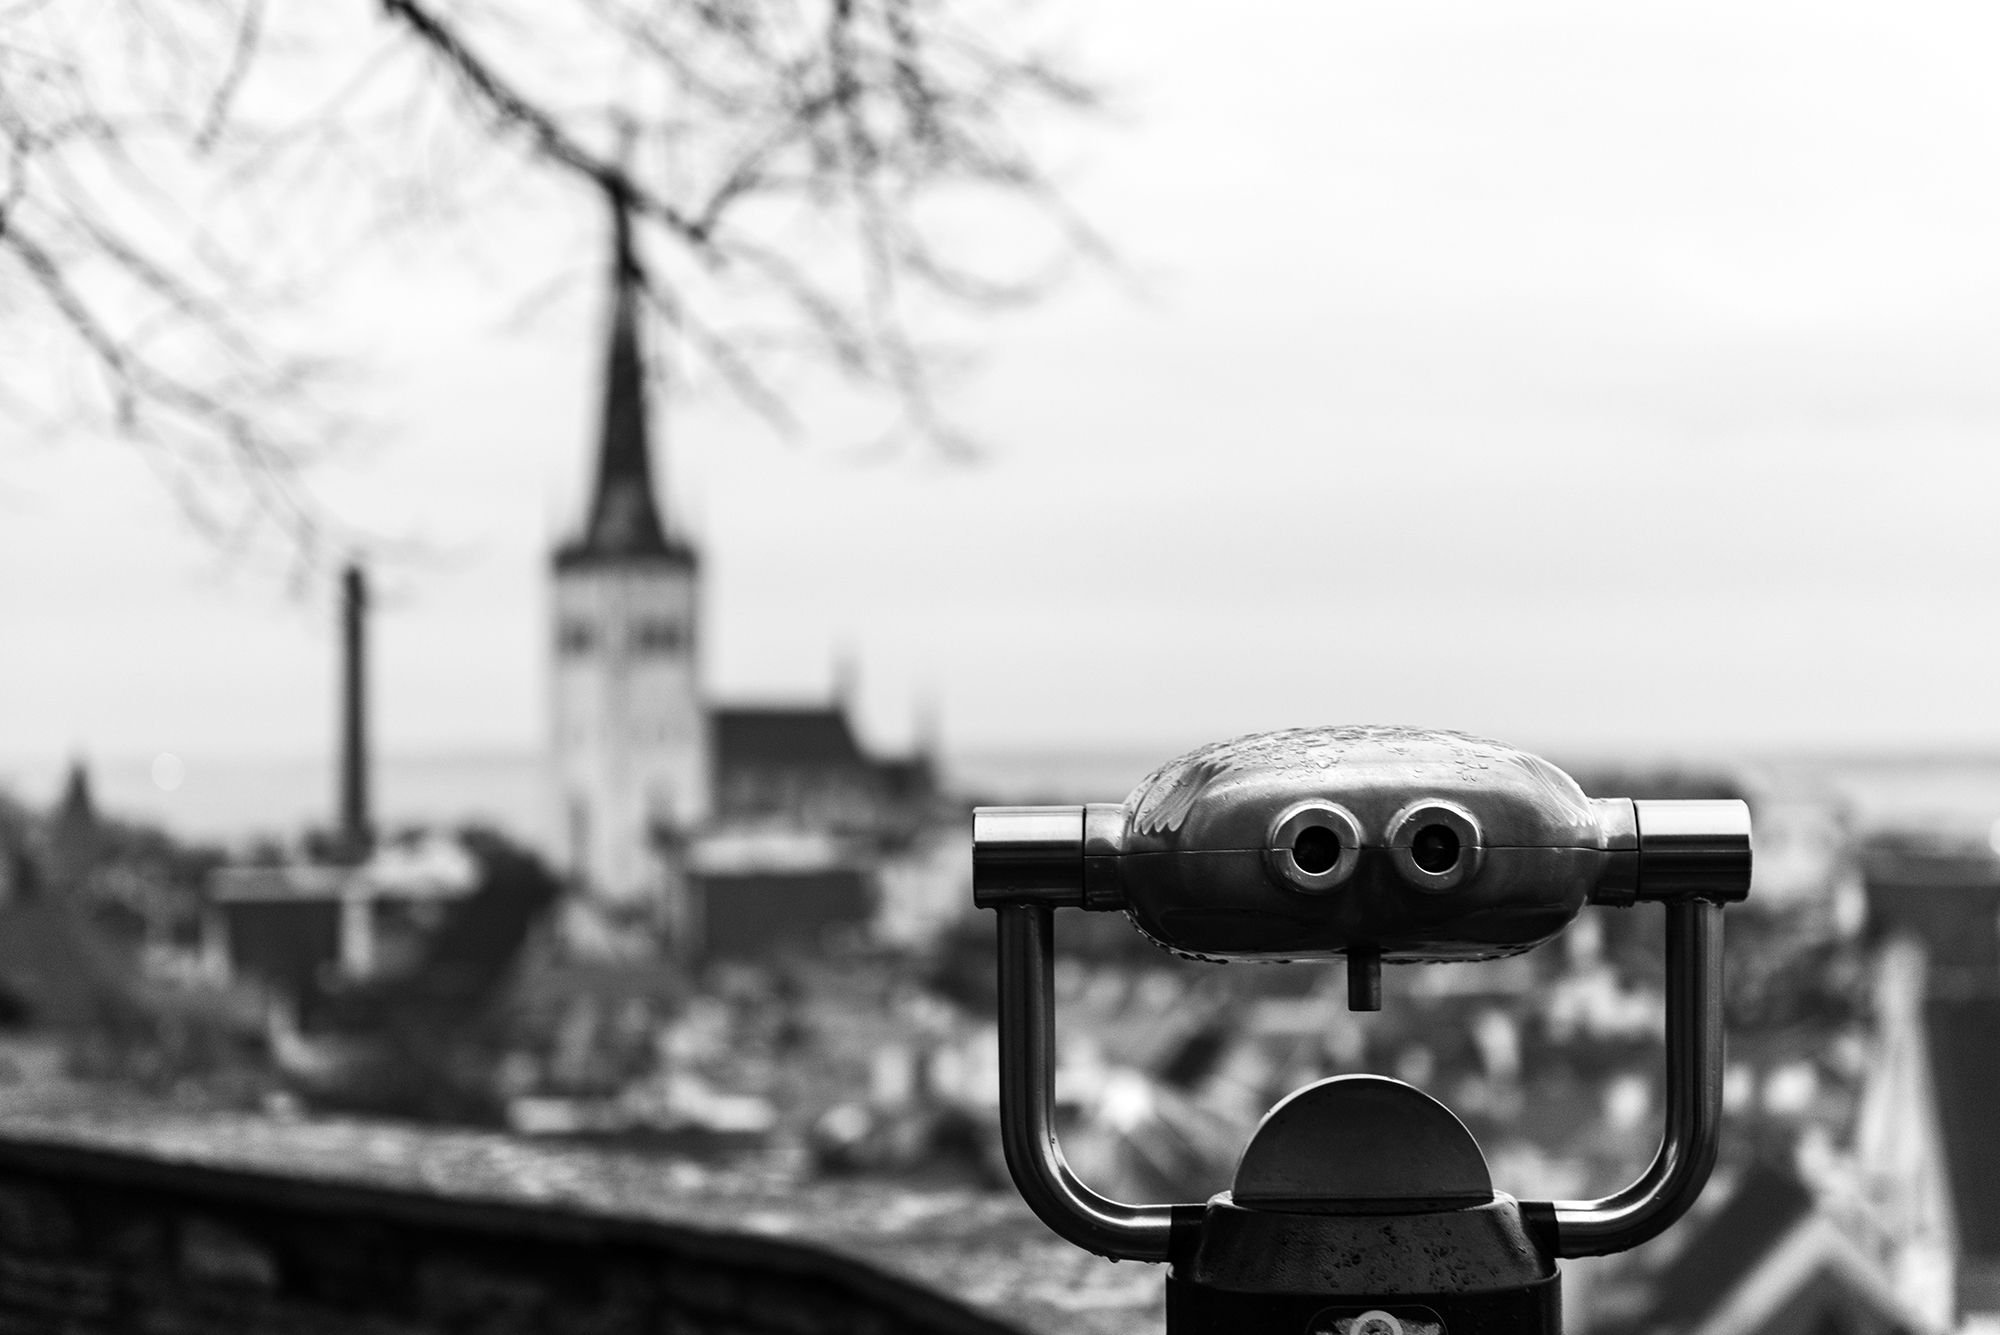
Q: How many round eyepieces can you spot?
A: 2